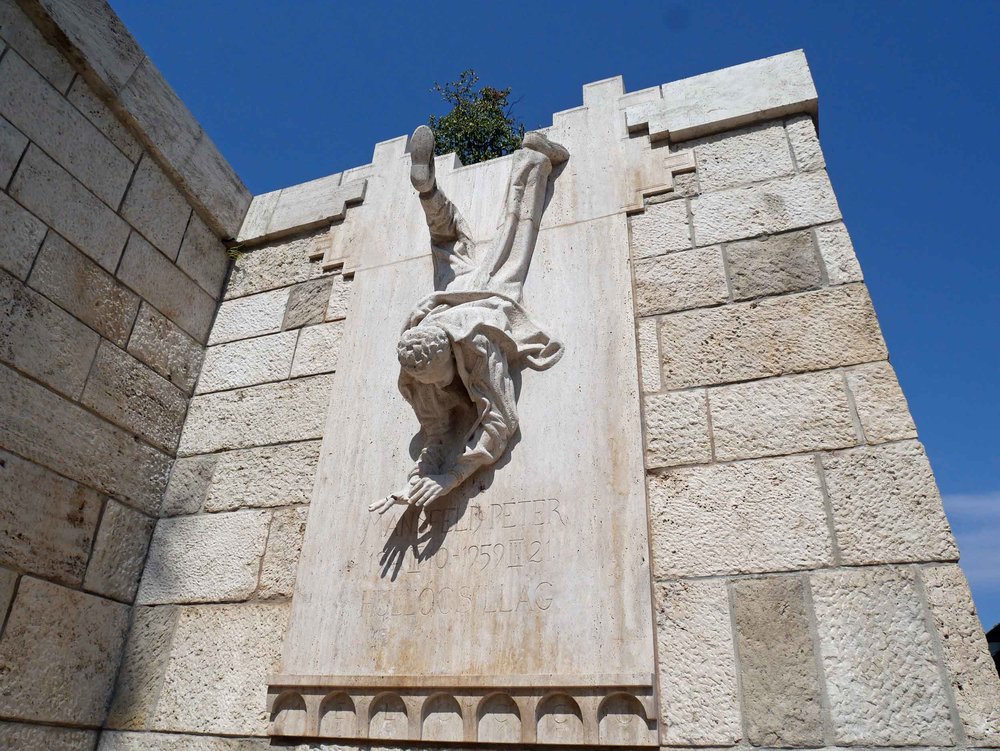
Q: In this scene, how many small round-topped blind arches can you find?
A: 7